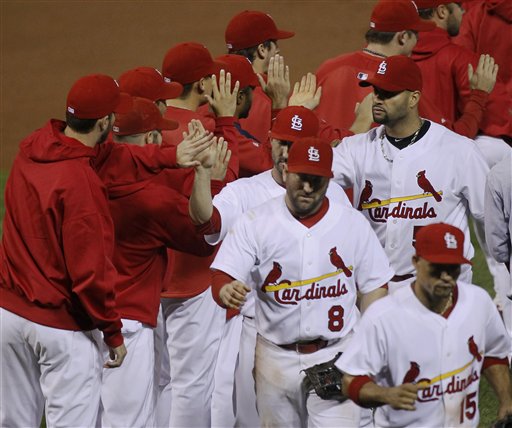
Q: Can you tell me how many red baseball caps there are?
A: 12